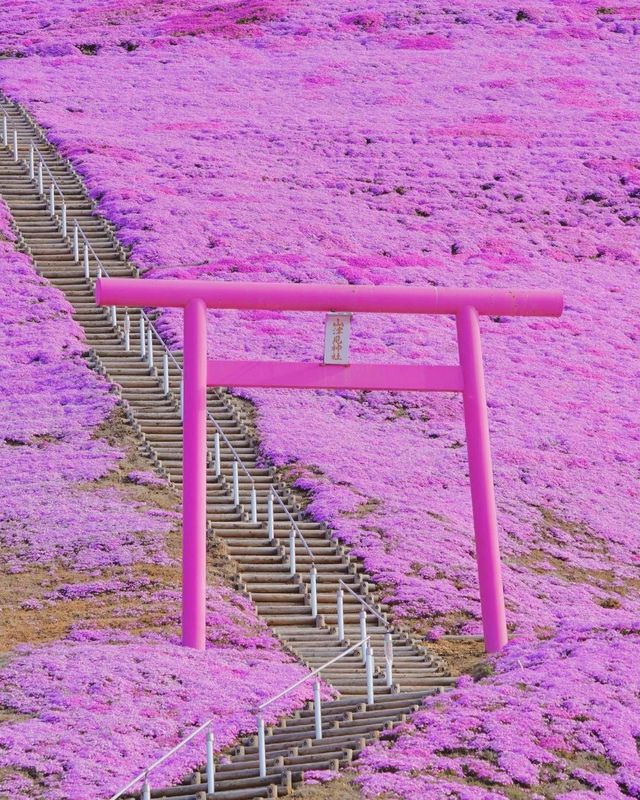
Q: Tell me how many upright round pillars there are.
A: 2